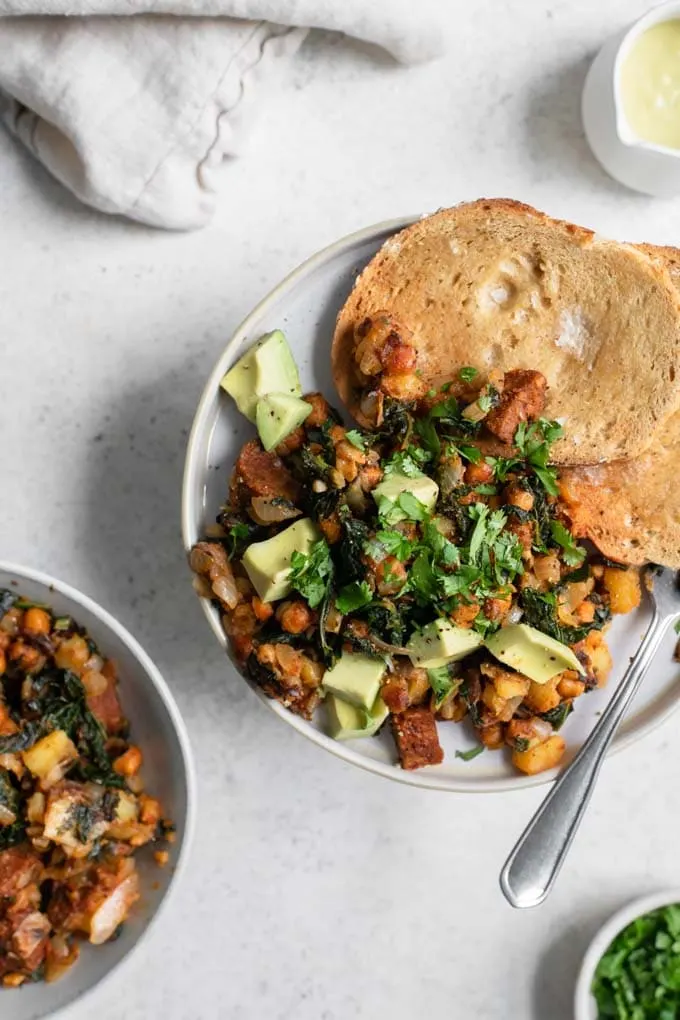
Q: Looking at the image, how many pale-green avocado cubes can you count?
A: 8